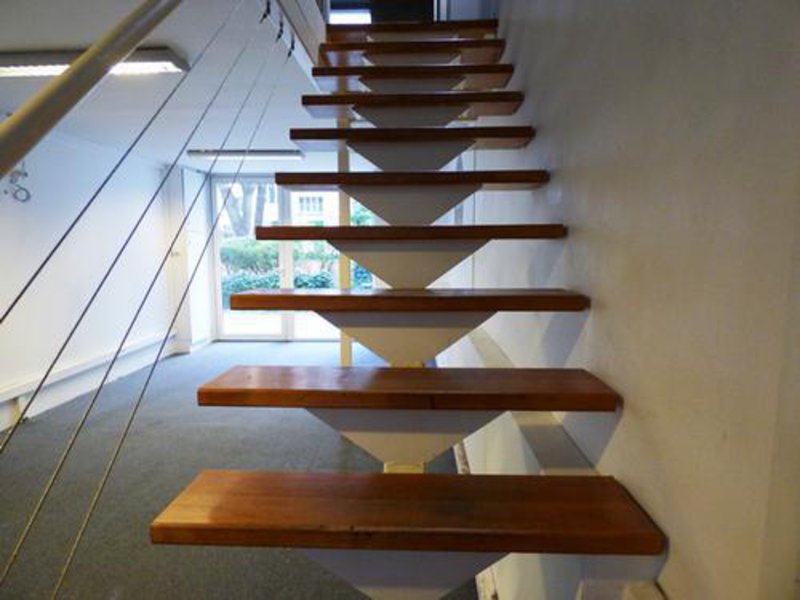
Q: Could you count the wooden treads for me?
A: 10